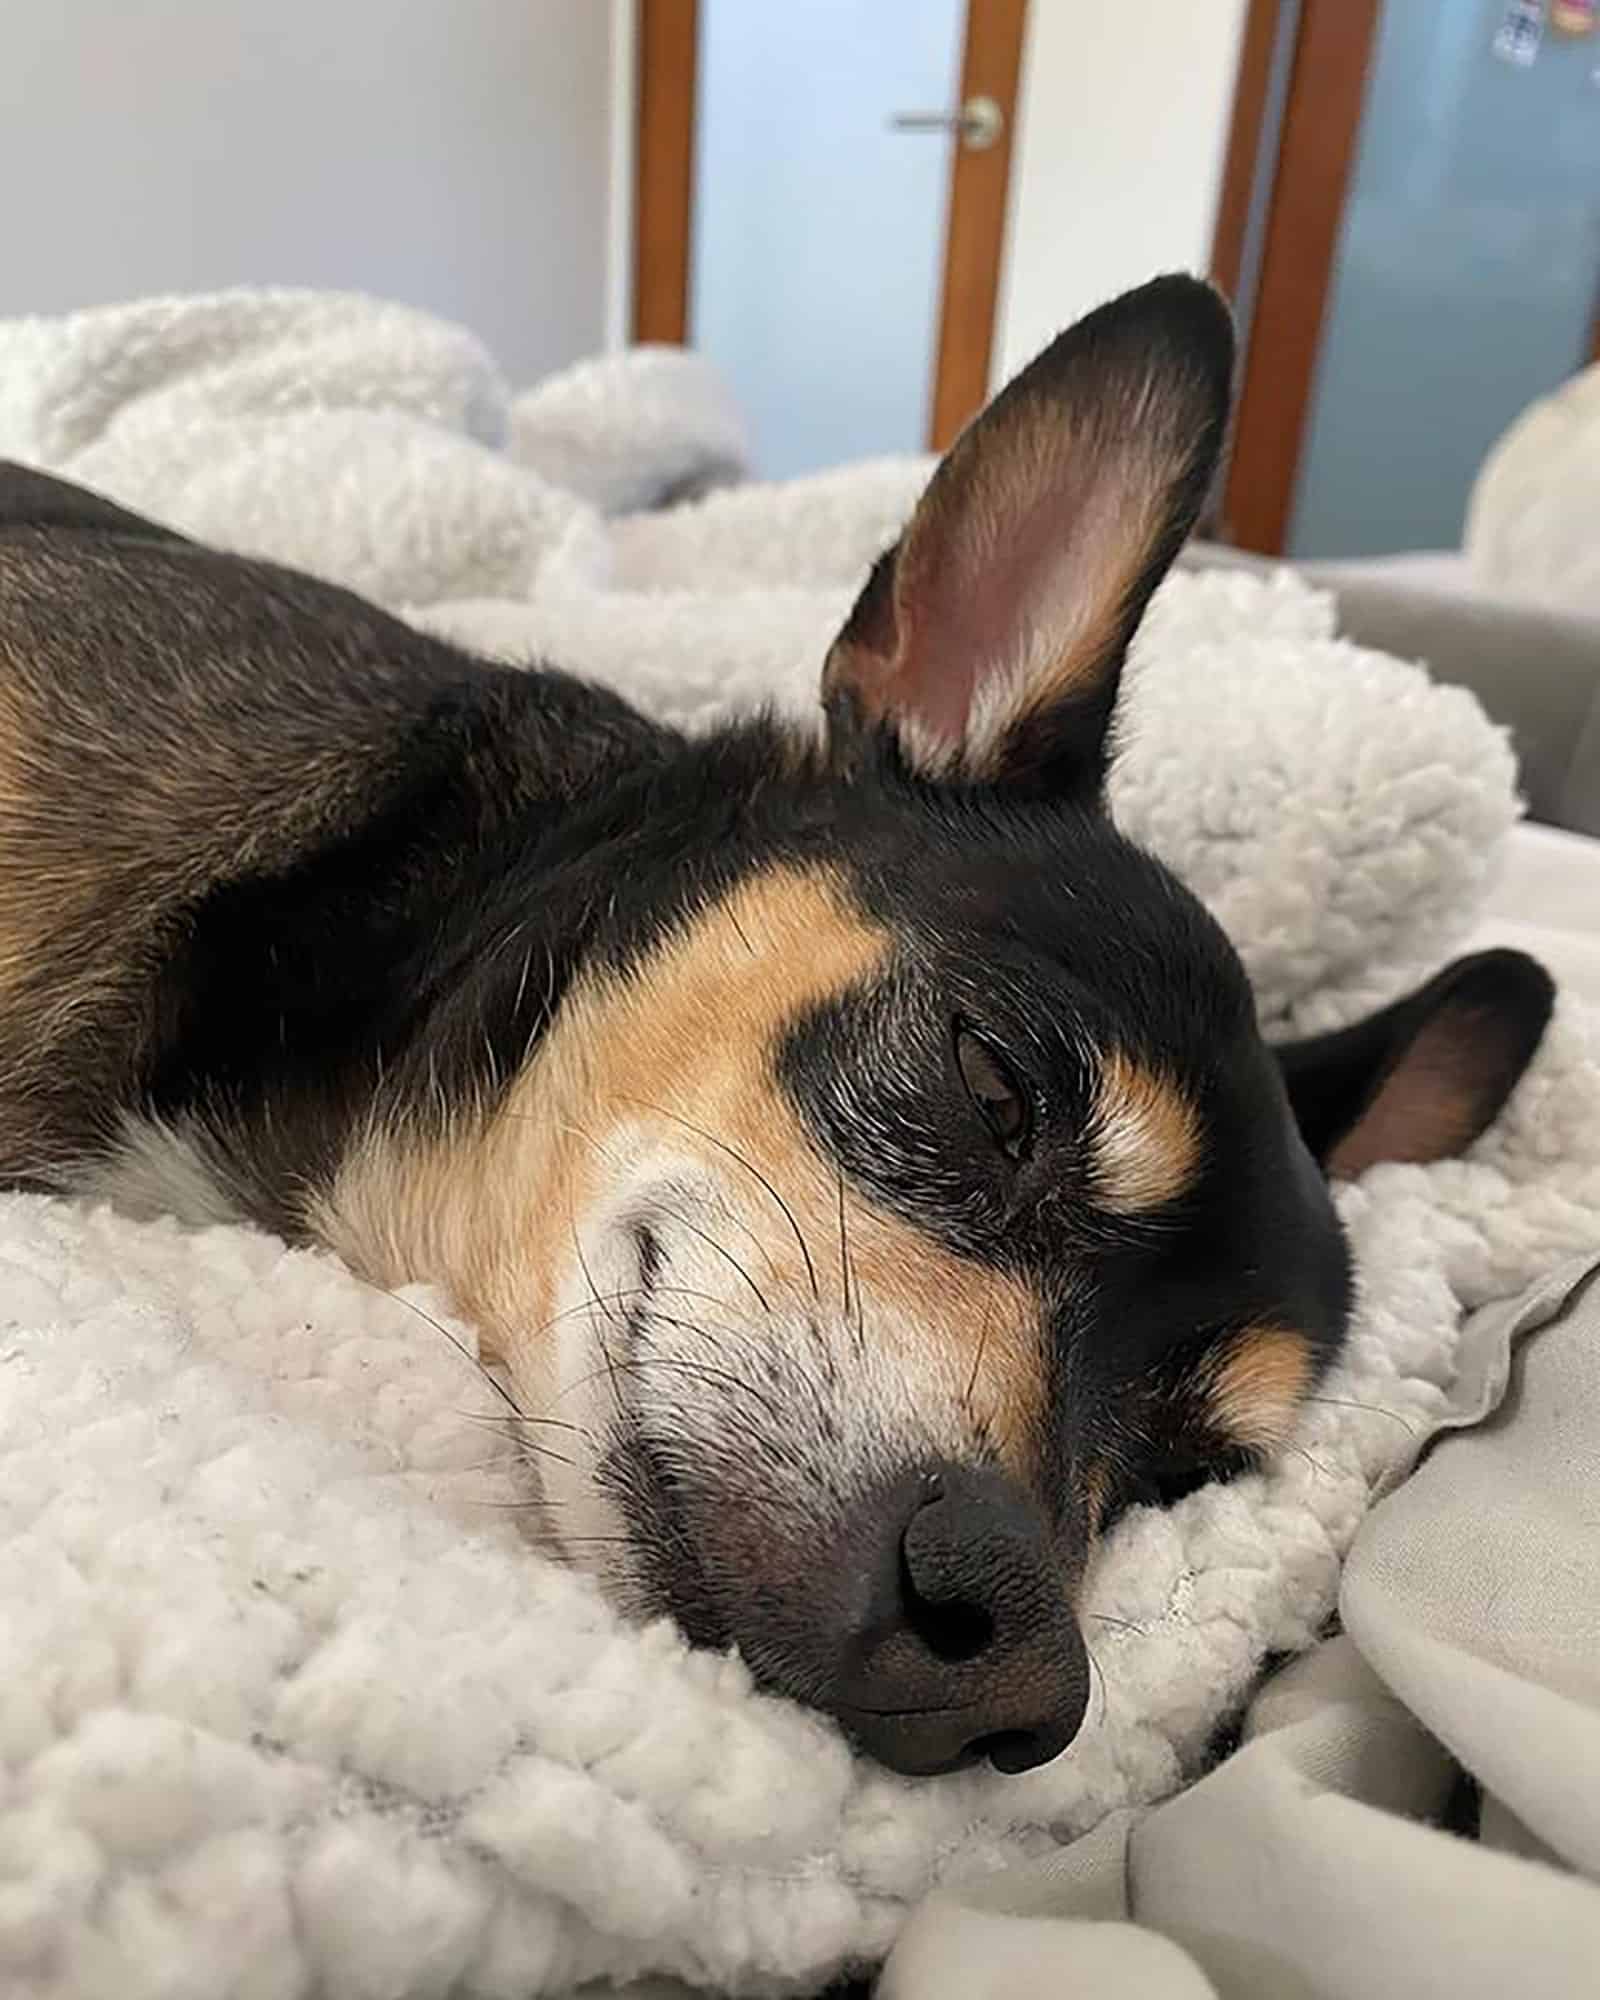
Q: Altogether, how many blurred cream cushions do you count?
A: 1